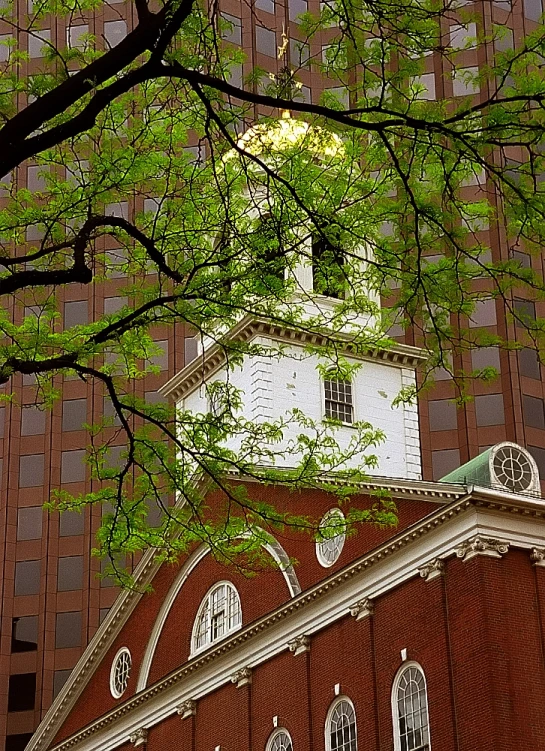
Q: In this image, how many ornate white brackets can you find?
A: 8